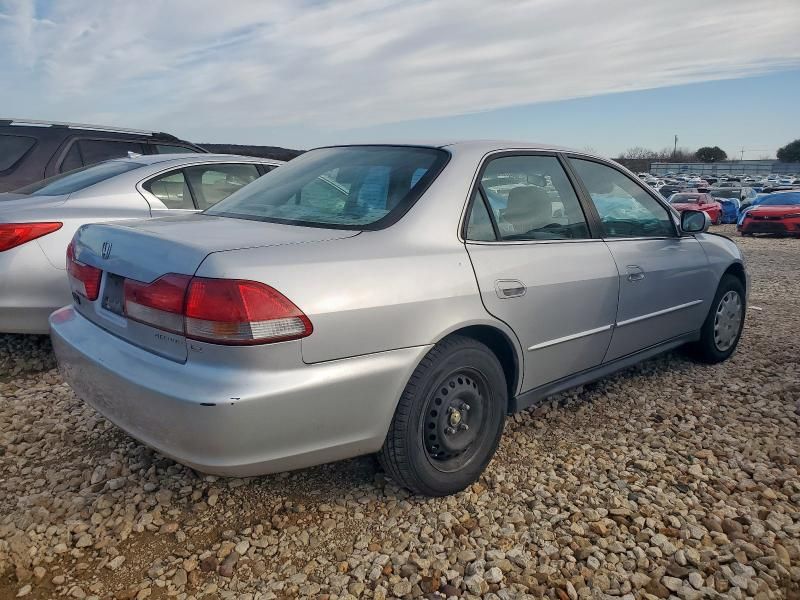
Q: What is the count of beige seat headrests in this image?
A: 1